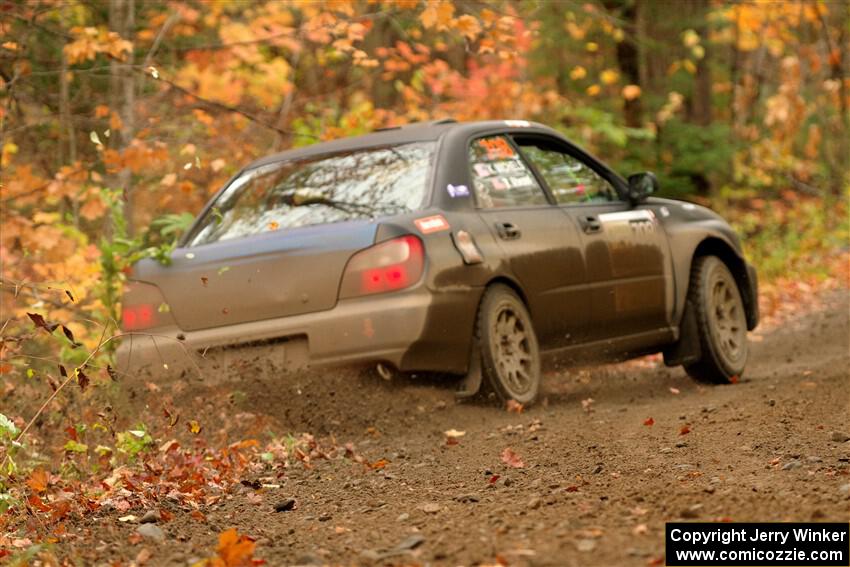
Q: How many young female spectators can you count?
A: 0